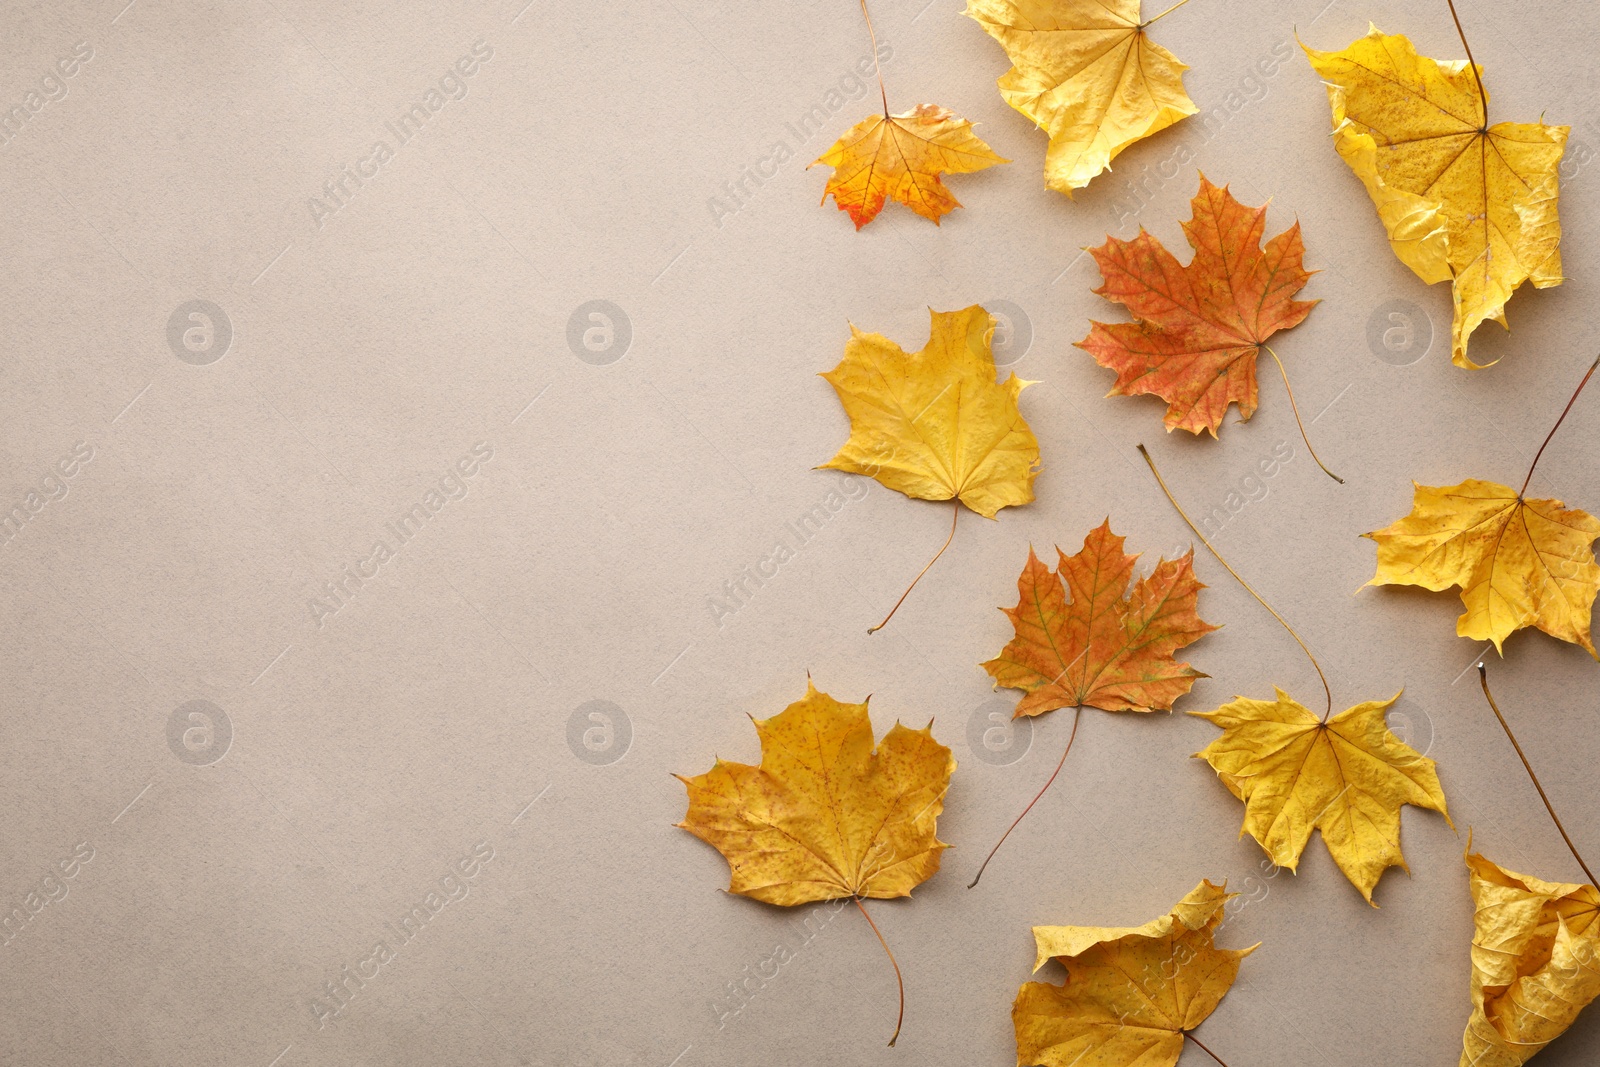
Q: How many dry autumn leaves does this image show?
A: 11